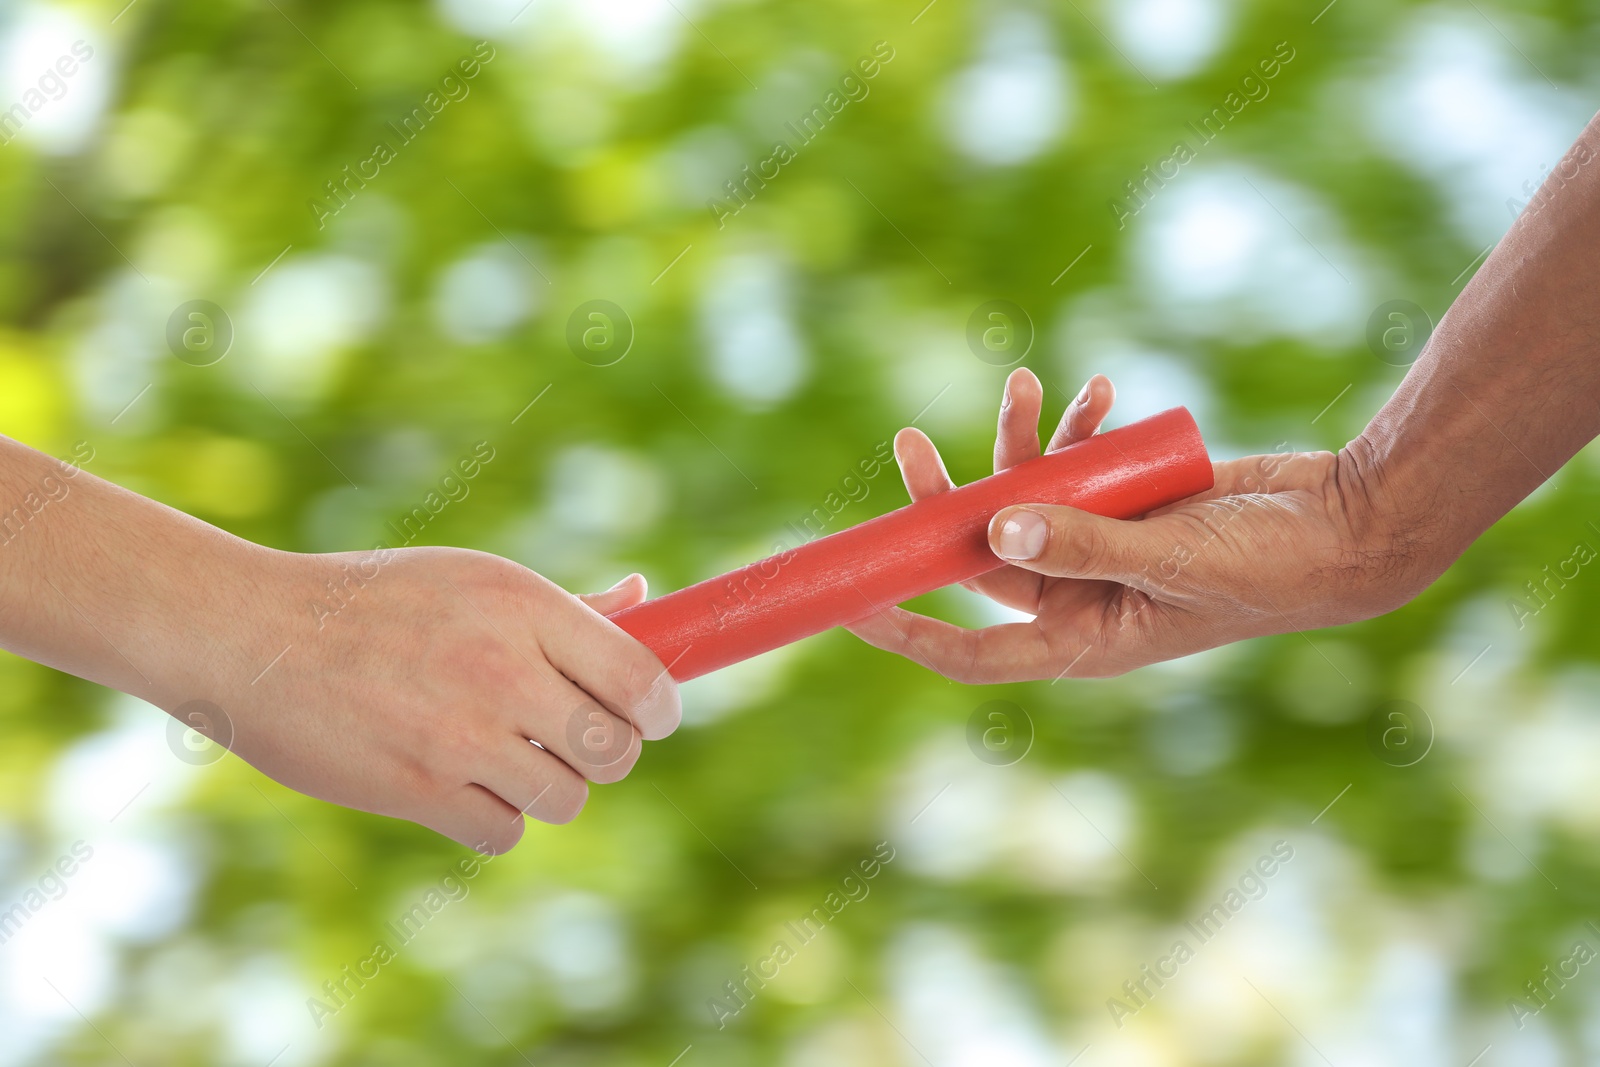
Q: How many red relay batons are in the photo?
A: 1